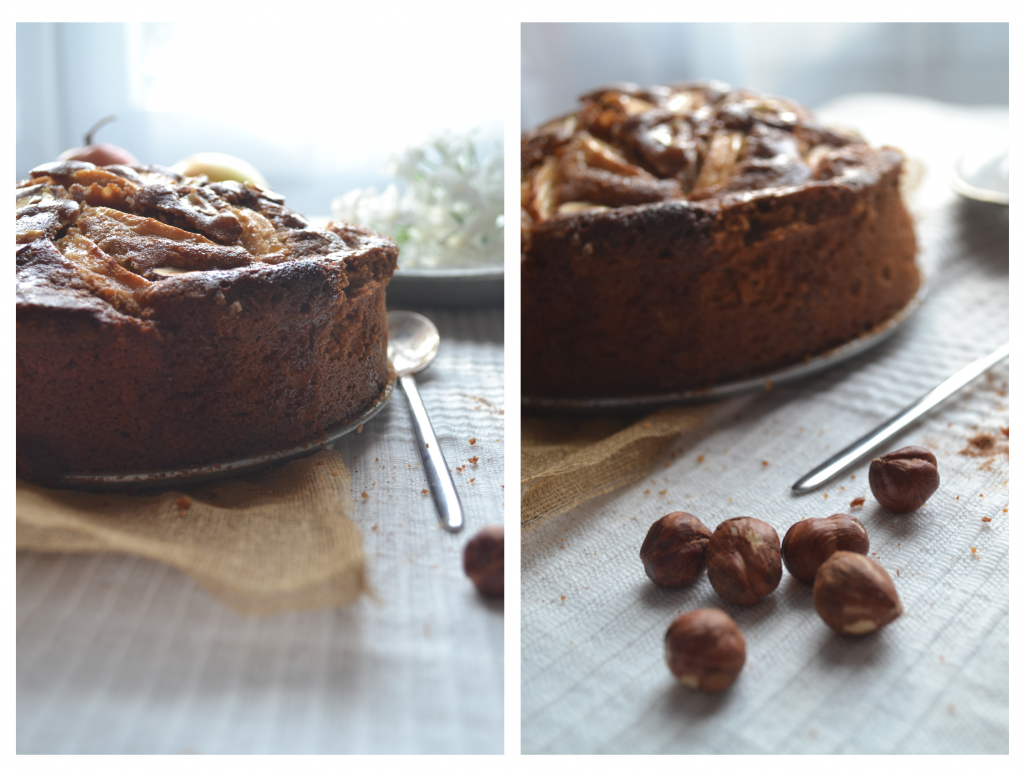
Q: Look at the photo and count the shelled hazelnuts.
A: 7